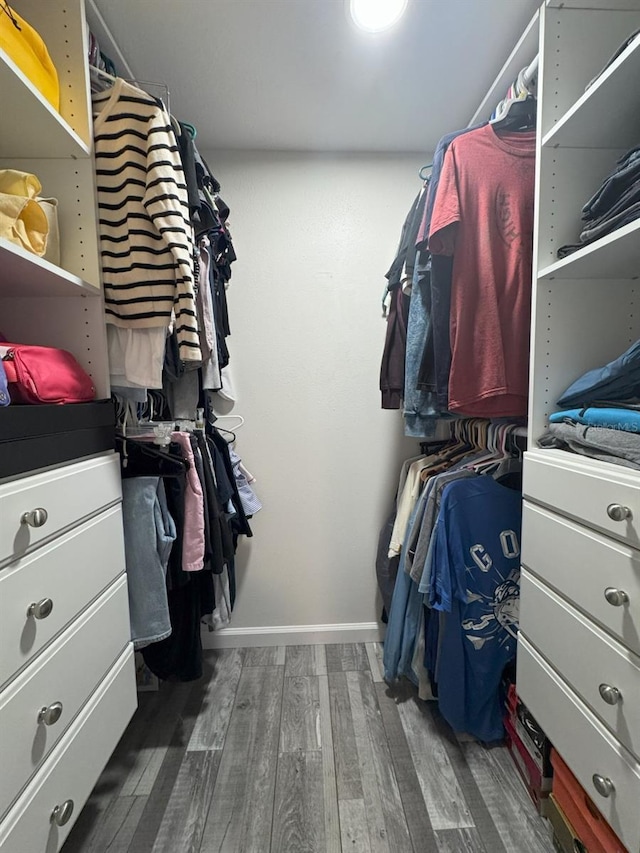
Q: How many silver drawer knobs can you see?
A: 8